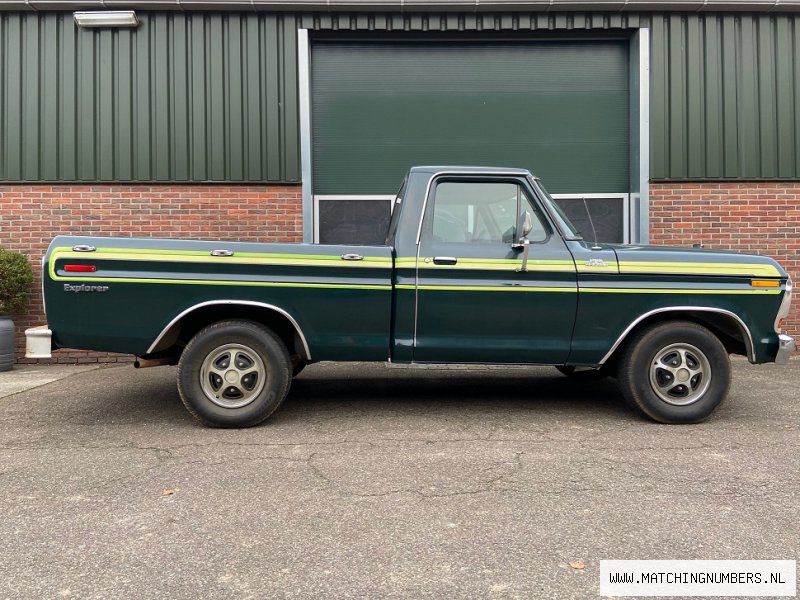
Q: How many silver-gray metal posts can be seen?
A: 2